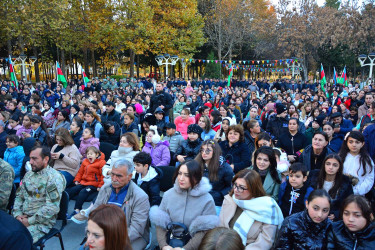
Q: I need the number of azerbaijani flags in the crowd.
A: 7